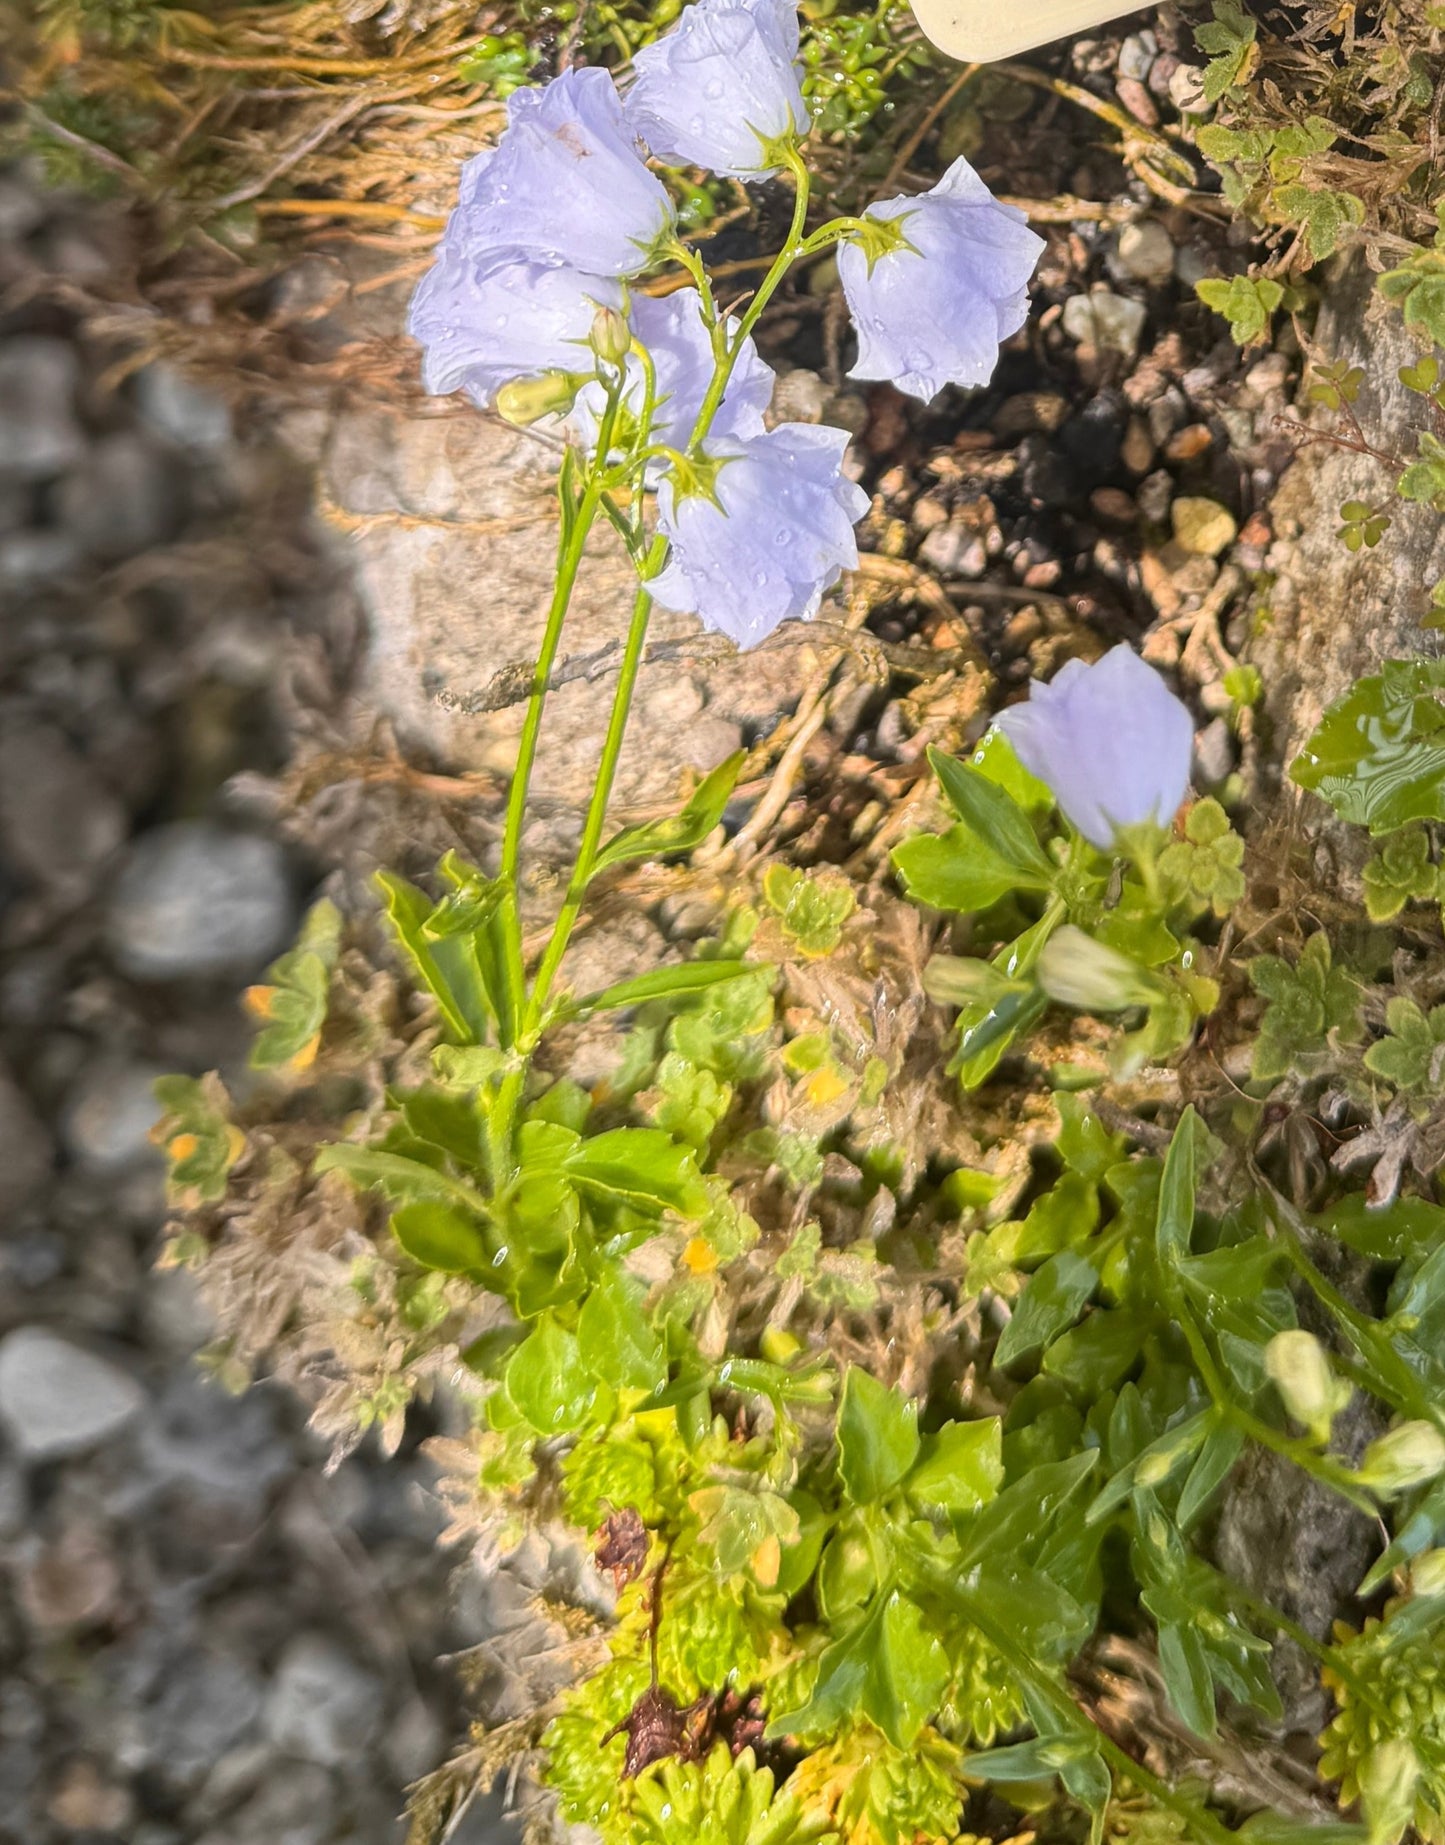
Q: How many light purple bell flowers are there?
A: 7